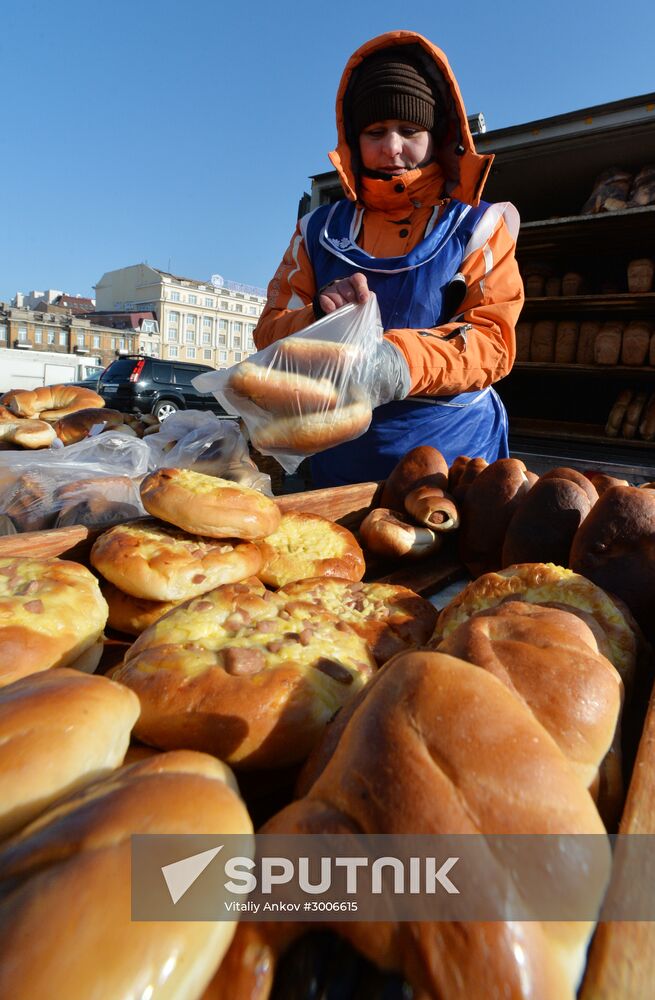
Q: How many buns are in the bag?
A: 3